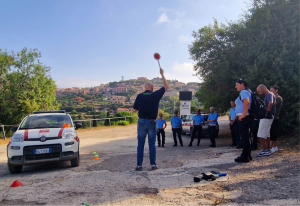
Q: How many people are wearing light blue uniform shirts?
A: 6